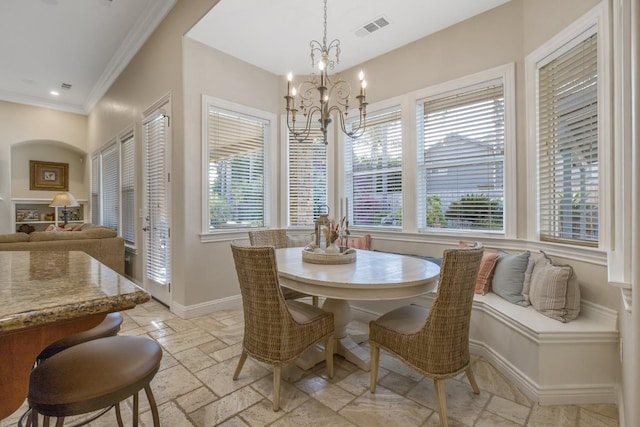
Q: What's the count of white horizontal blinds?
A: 9